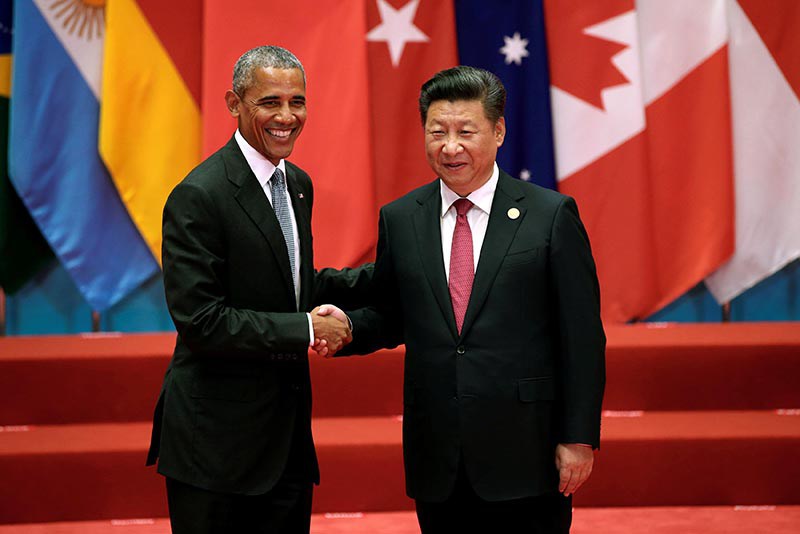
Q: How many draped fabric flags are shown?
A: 8